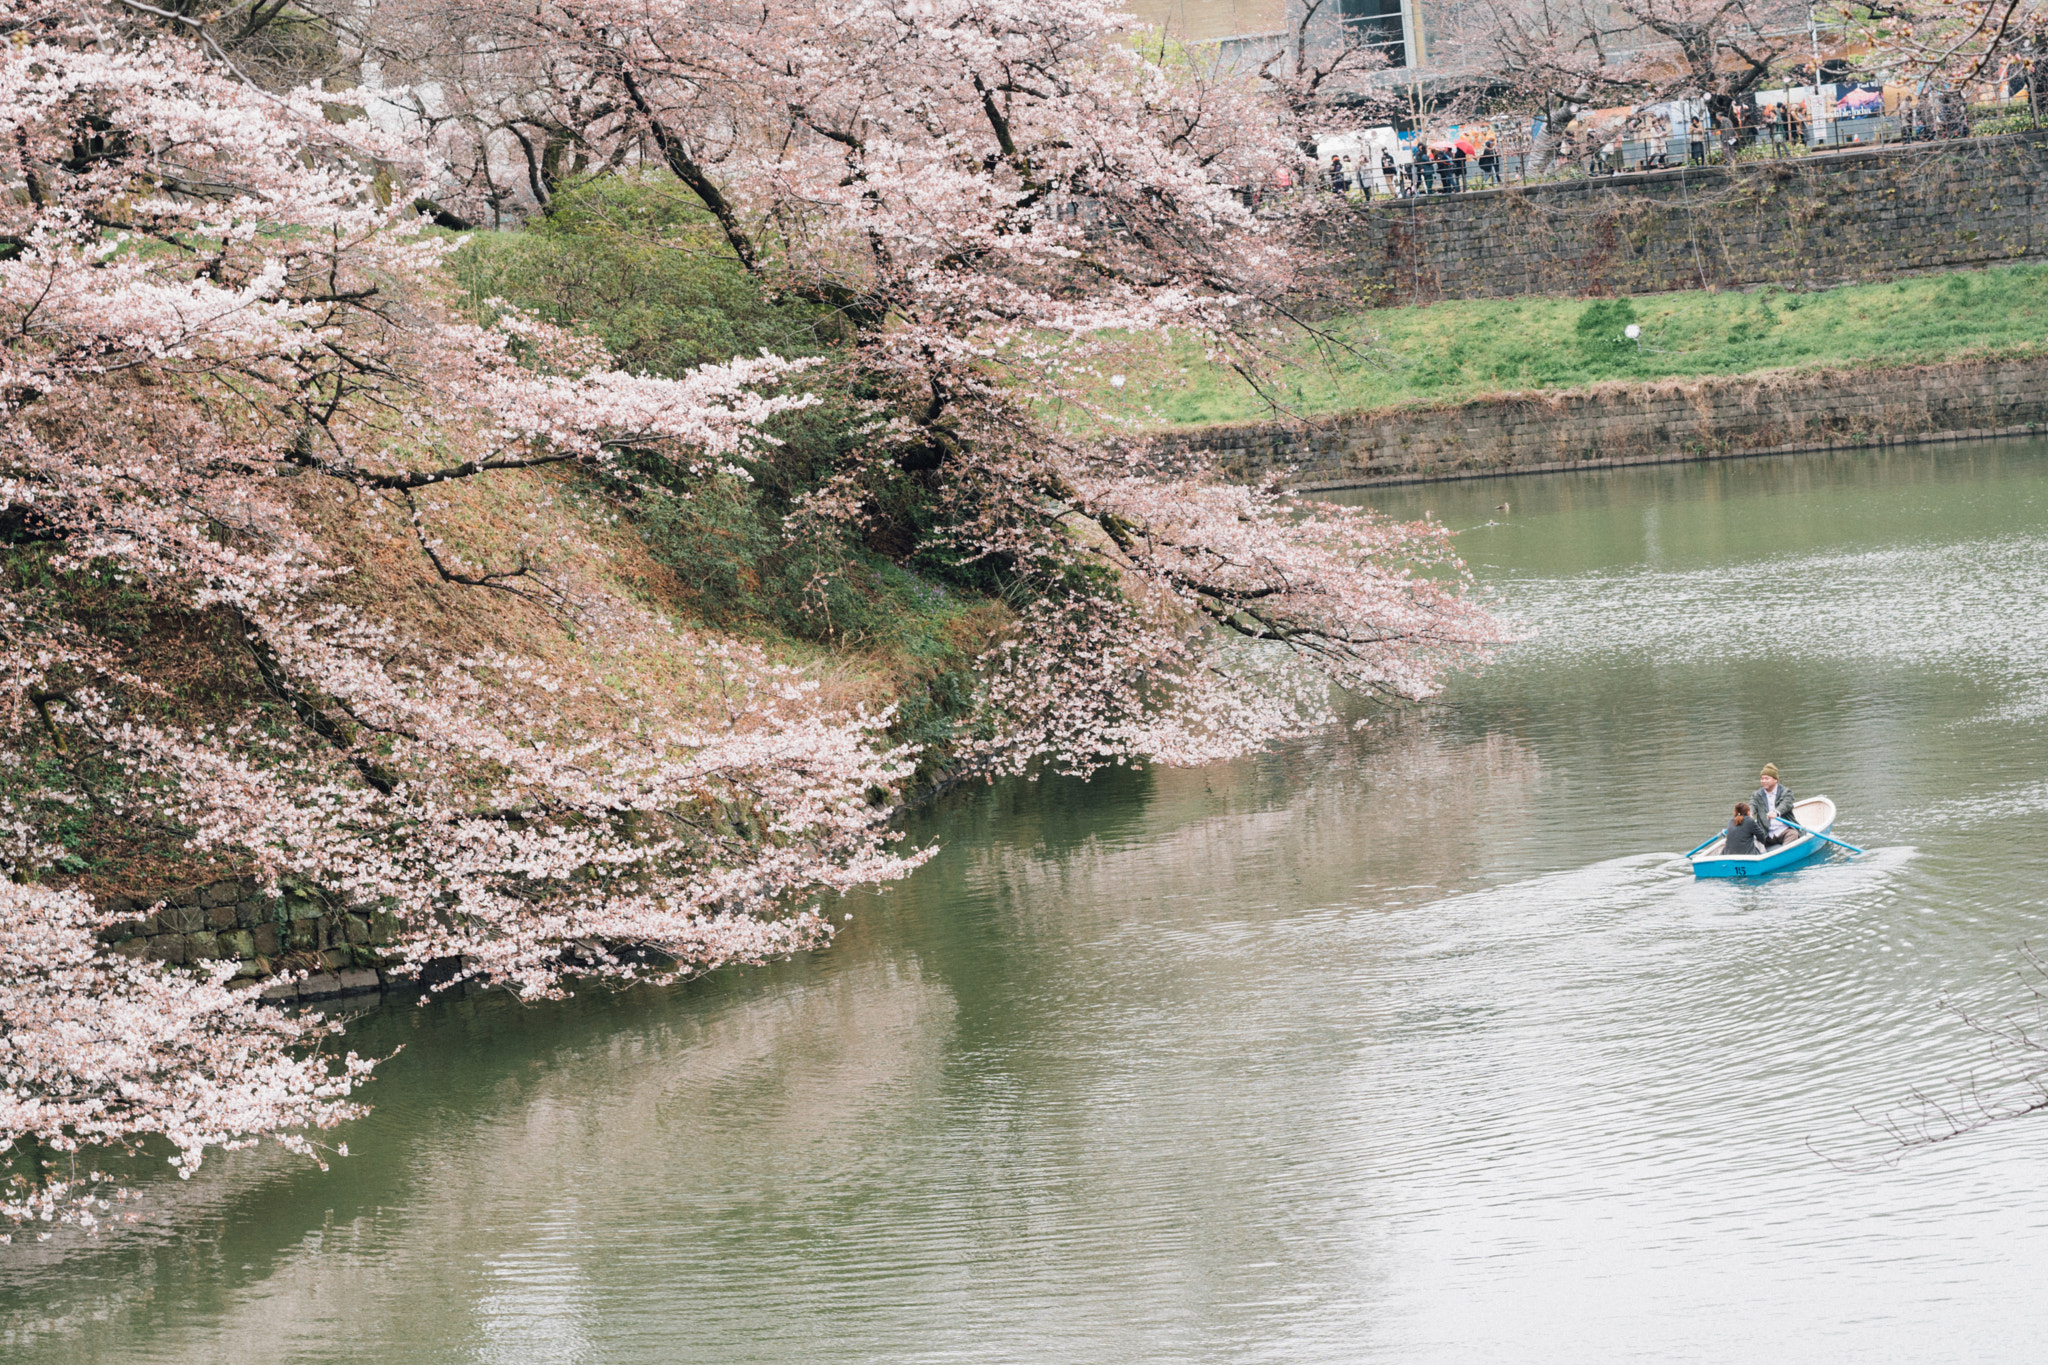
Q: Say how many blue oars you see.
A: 2